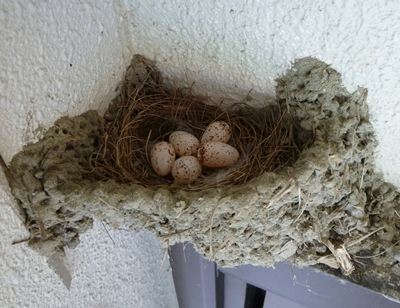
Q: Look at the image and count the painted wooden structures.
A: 1